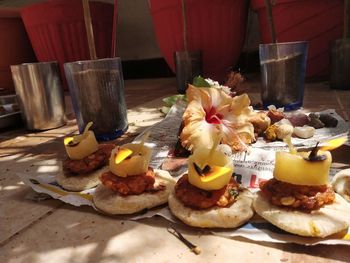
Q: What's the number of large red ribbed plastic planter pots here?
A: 3